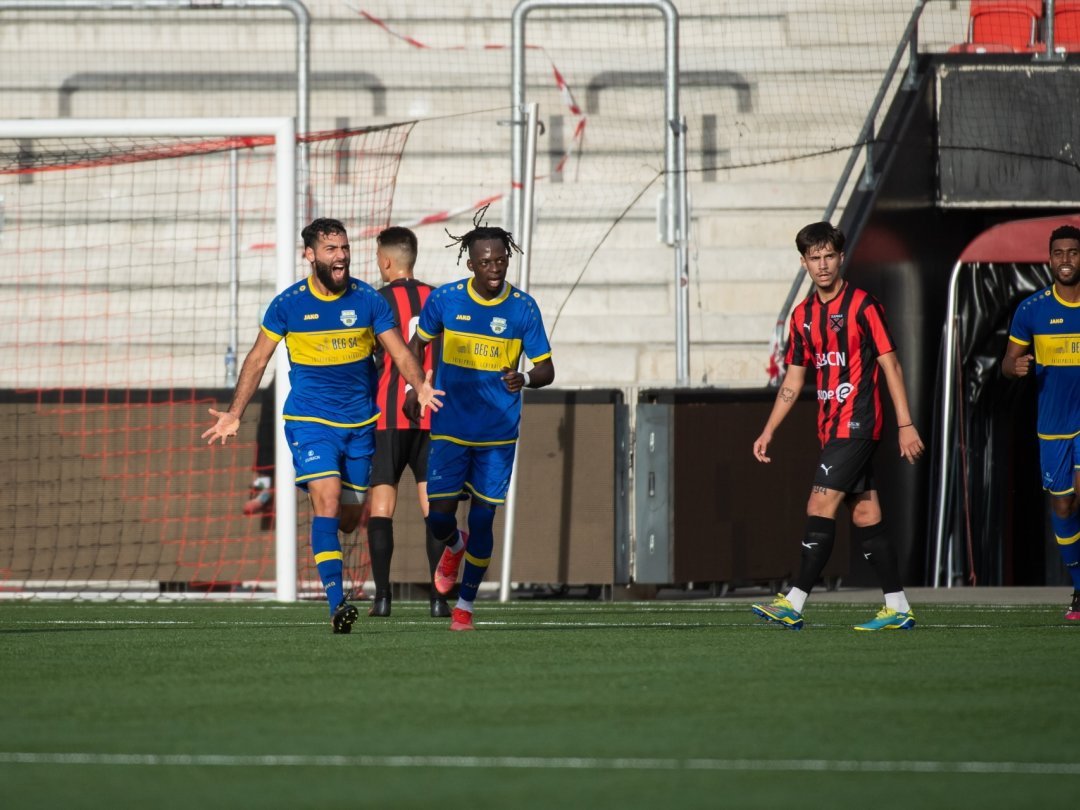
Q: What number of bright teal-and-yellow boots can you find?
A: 2